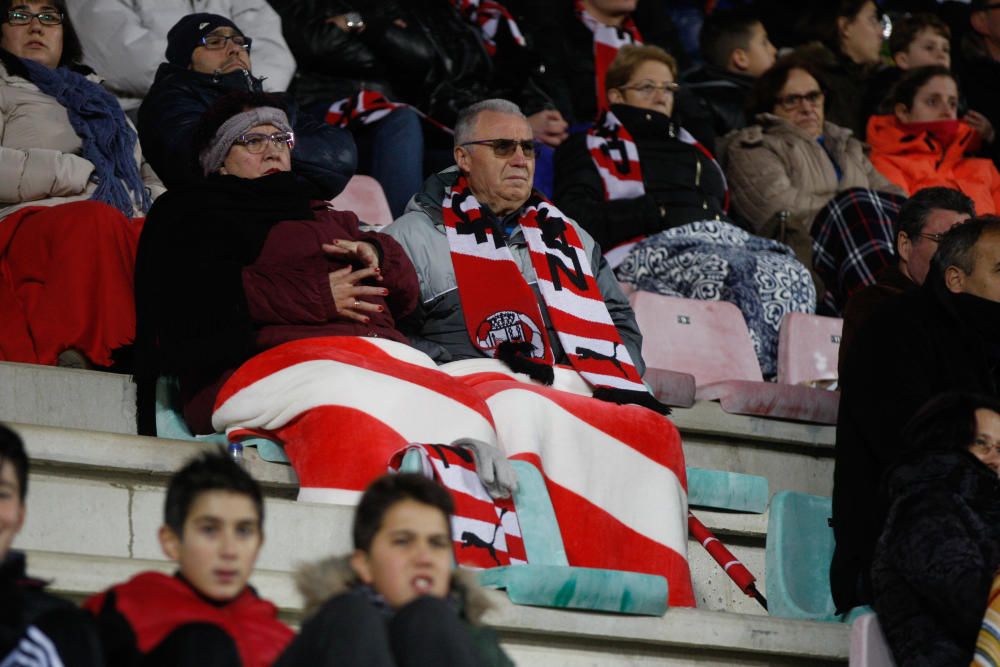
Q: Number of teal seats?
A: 4